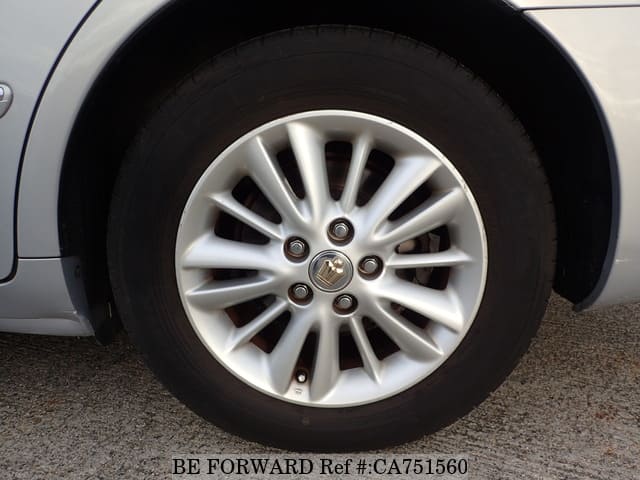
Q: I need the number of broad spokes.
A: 10